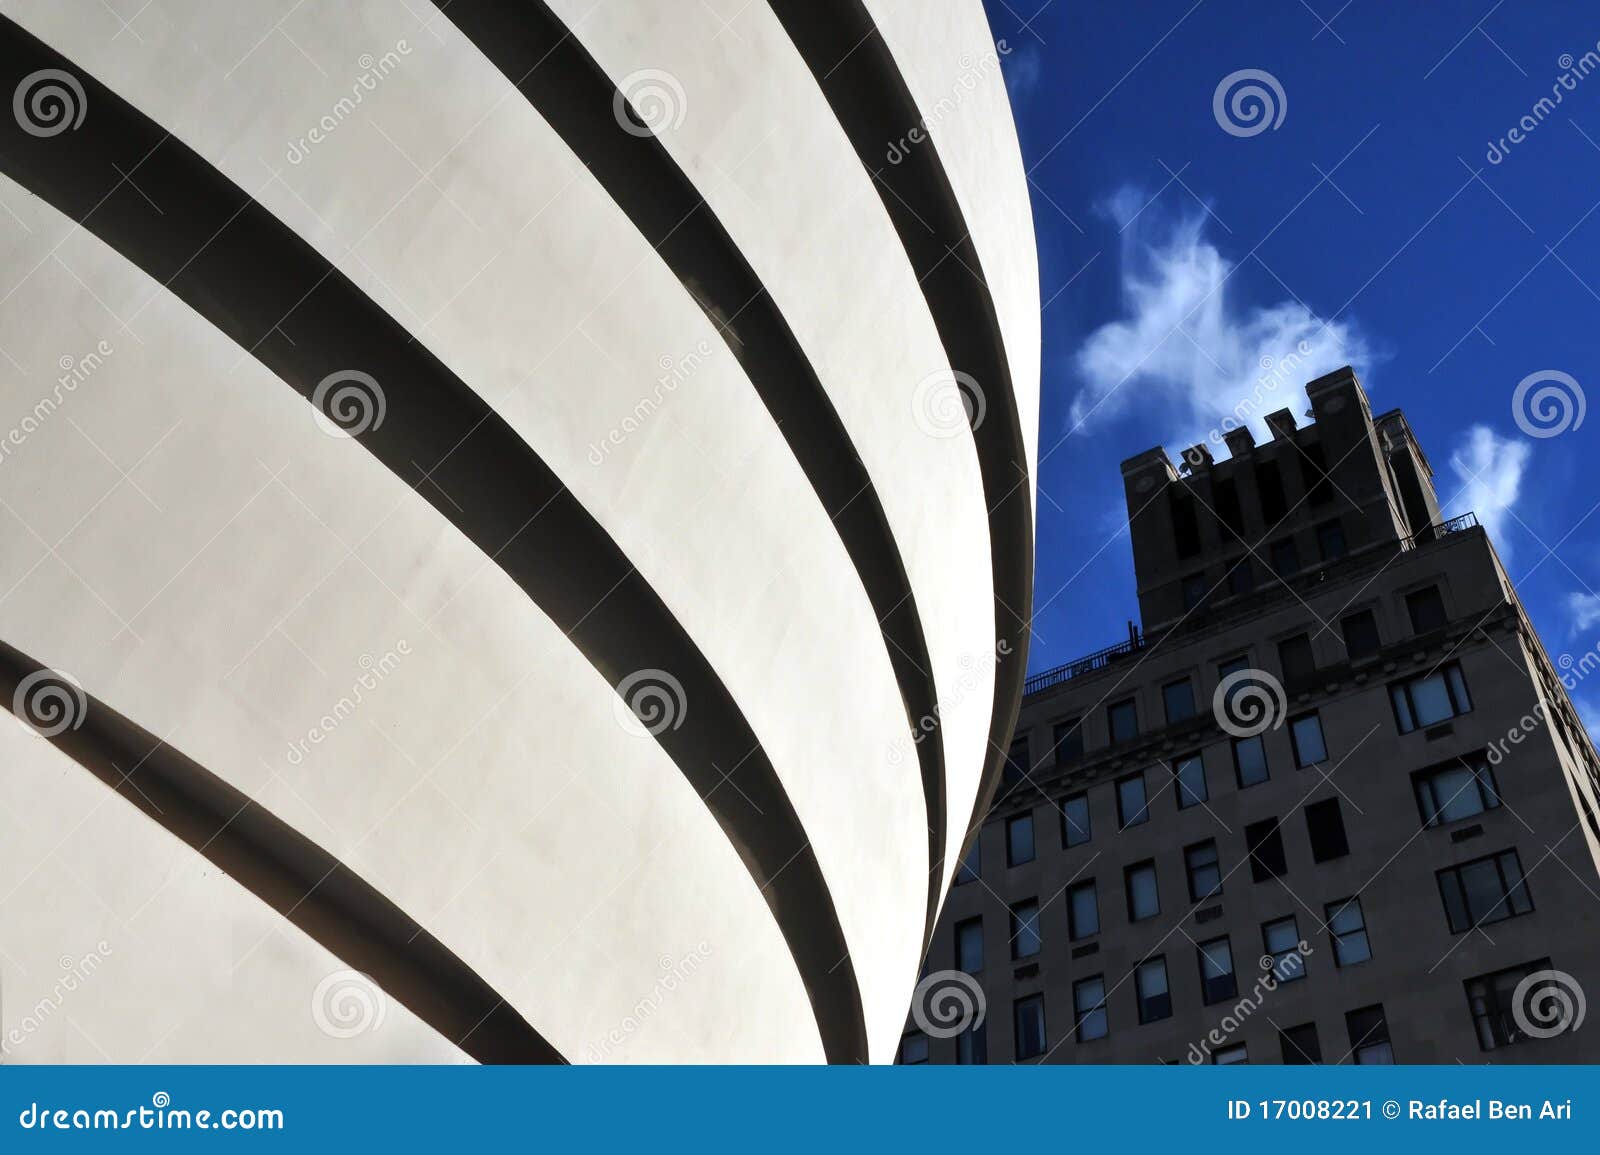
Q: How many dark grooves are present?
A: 4